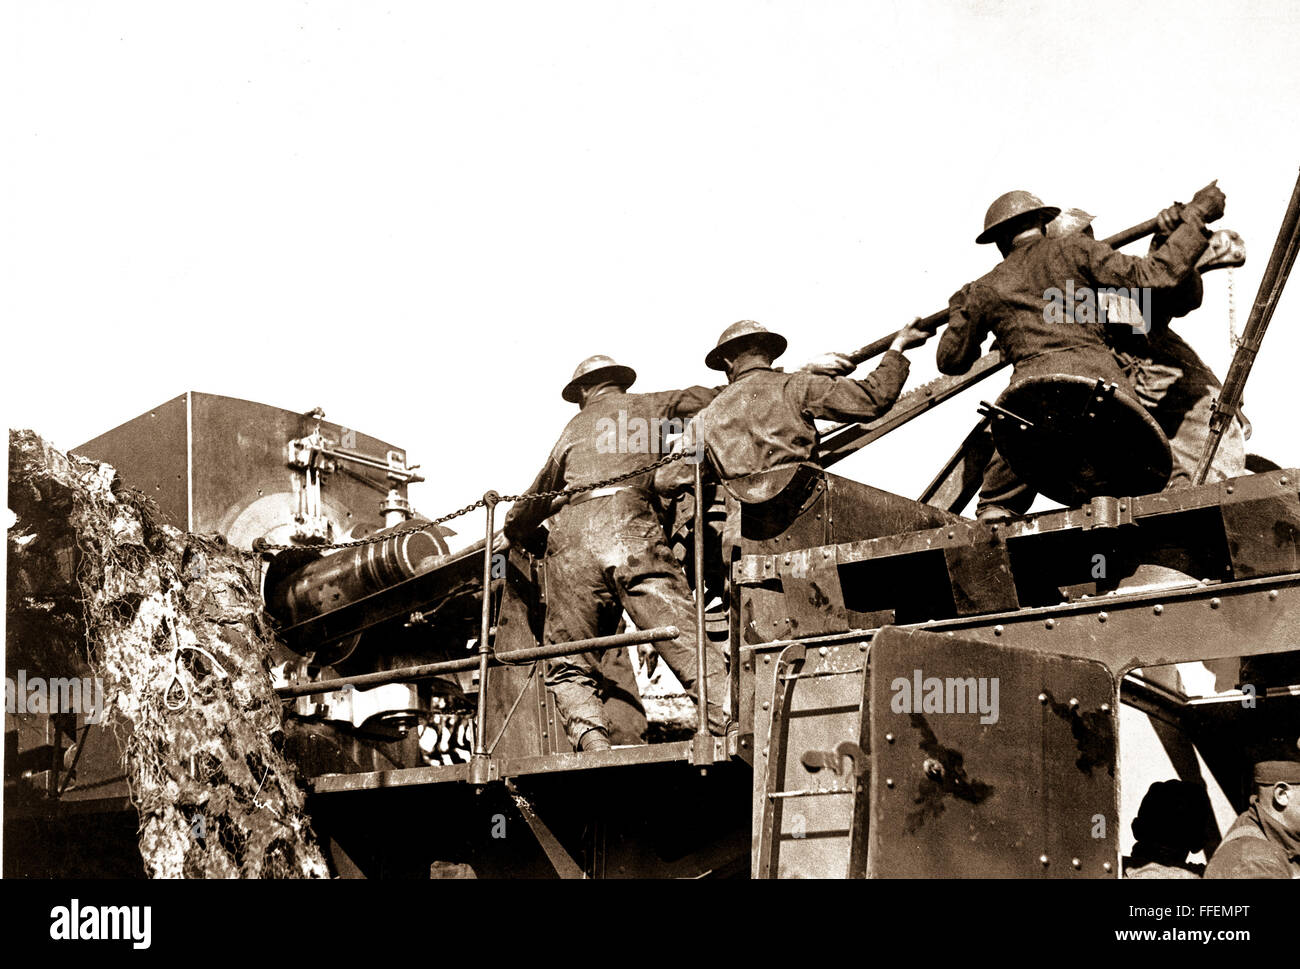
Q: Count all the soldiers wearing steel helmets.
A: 4